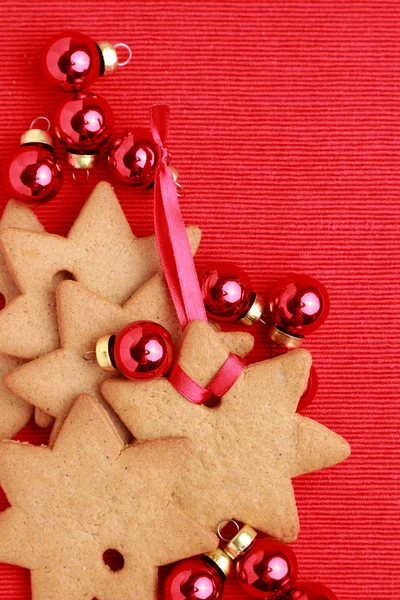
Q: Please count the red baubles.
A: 11